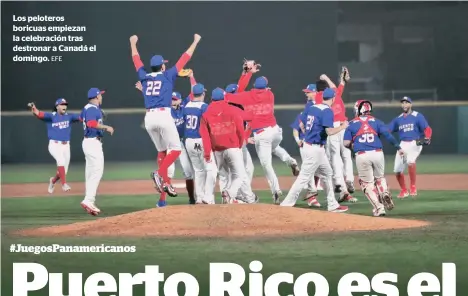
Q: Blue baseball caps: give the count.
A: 11